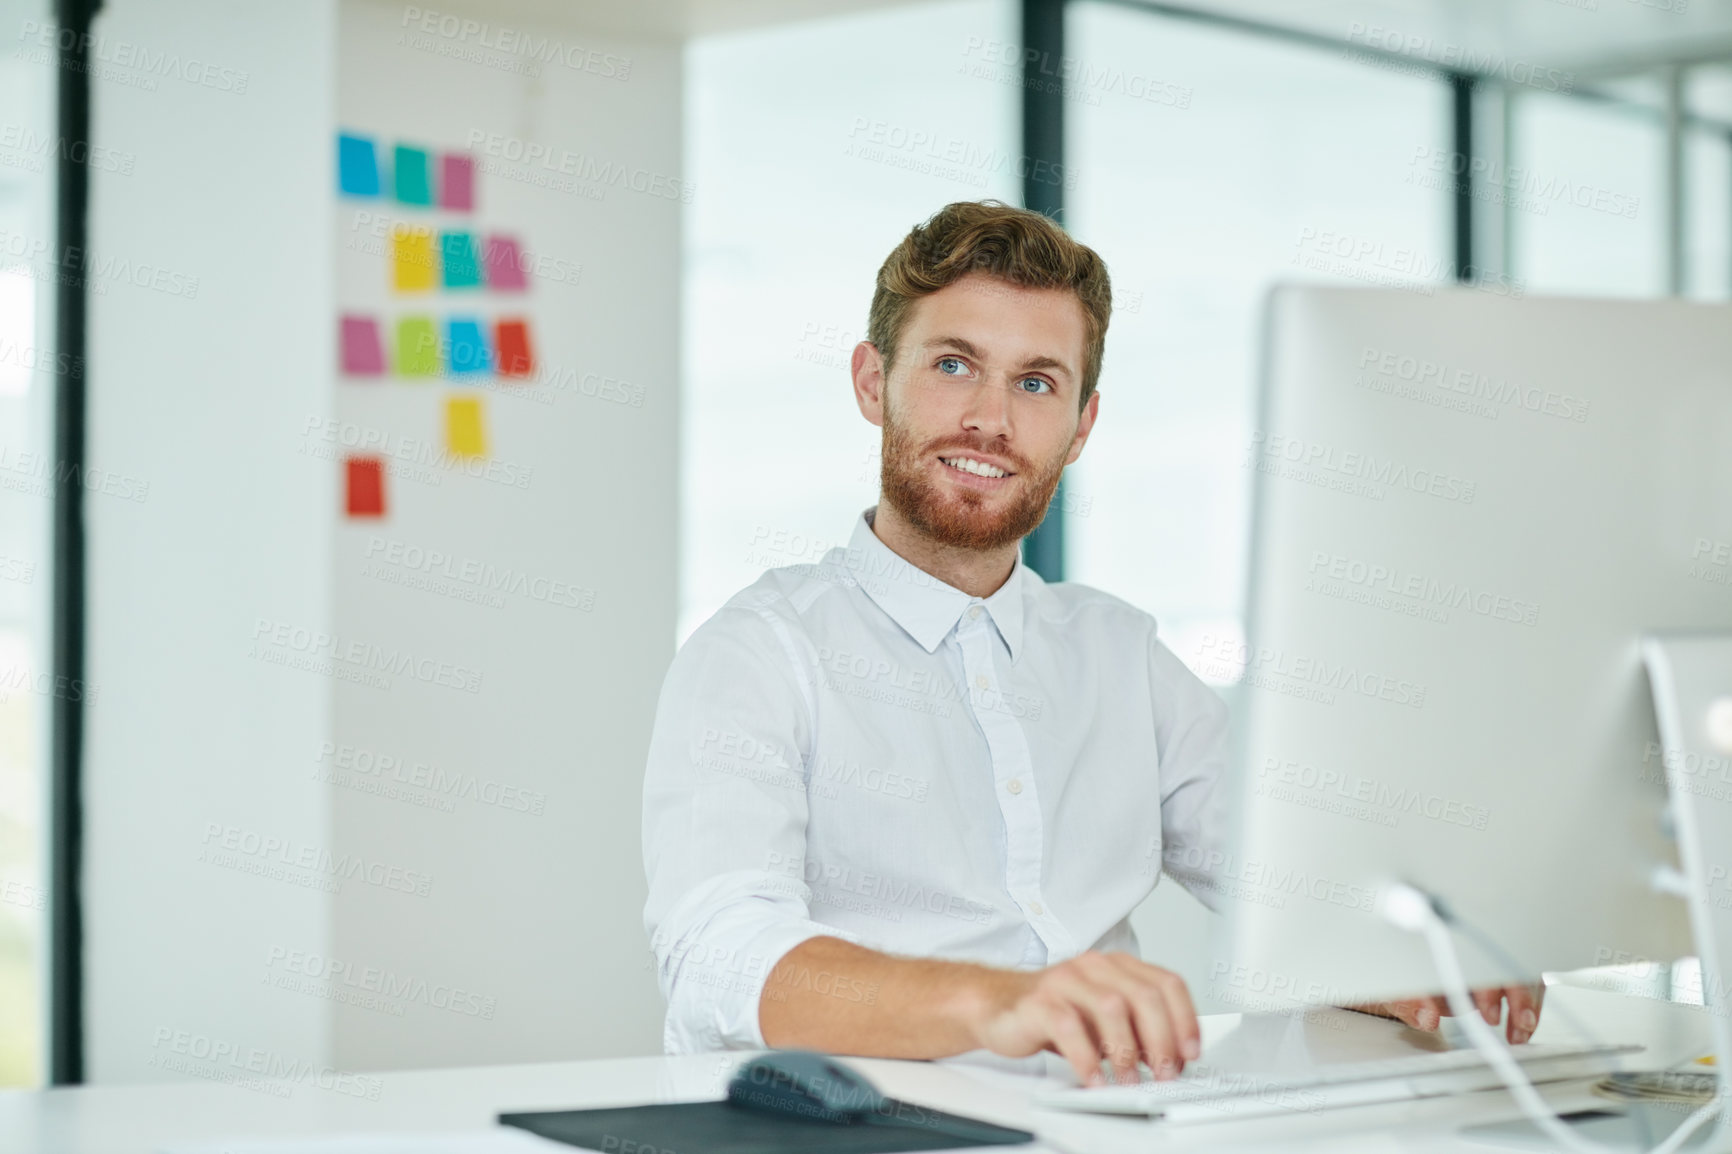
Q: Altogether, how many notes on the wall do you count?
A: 12